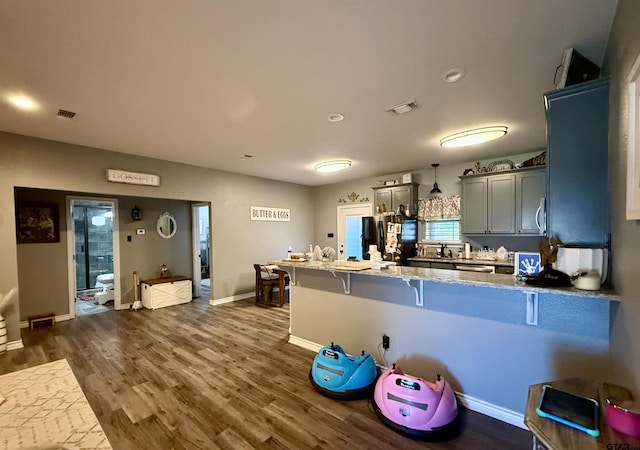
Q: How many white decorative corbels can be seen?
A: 4